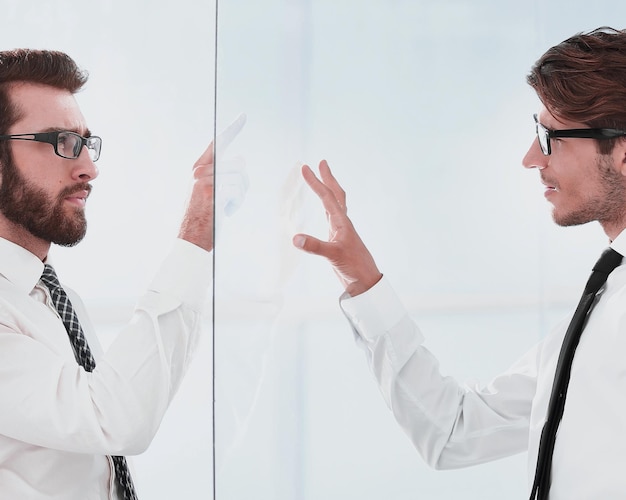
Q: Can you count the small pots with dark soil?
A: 0